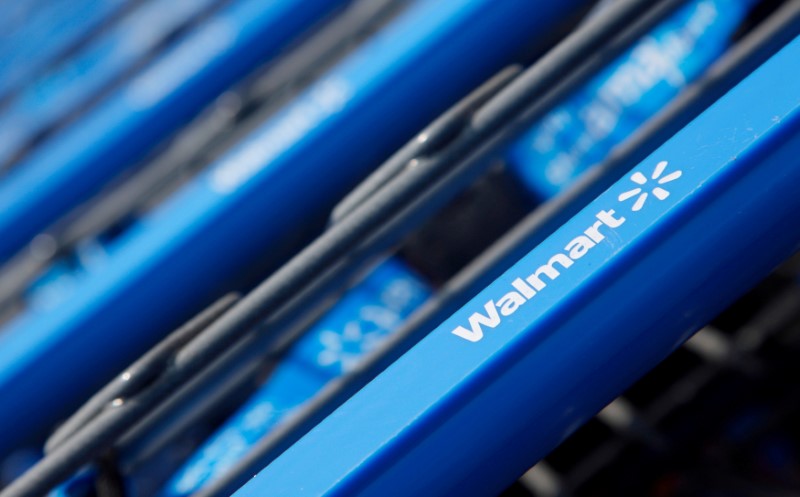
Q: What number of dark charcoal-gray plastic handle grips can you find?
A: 0